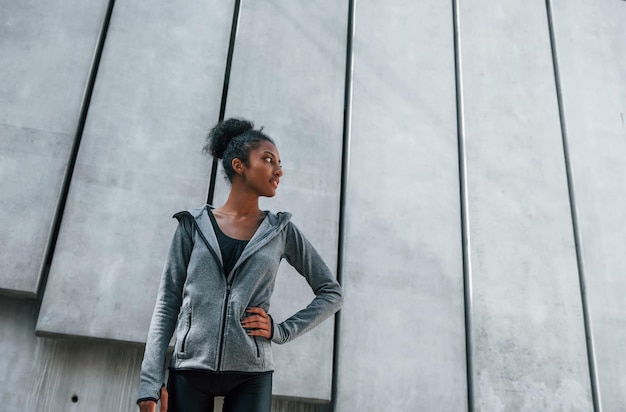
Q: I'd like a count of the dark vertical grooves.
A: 5